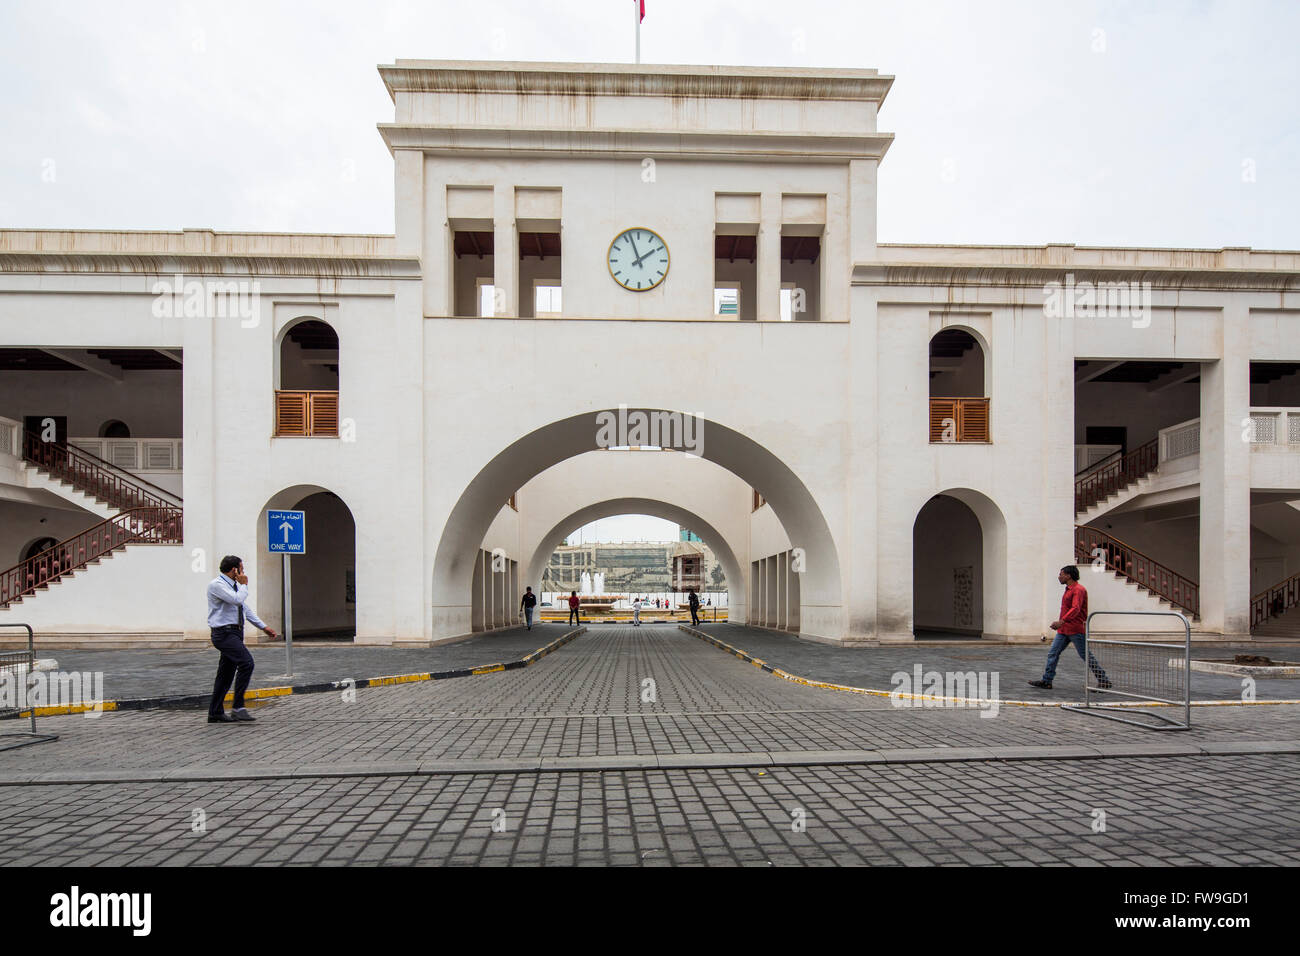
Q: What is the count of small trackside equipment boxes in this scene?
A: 0